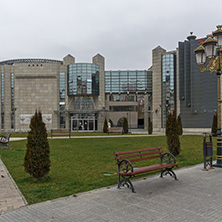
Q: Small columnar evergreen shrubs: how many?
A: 7